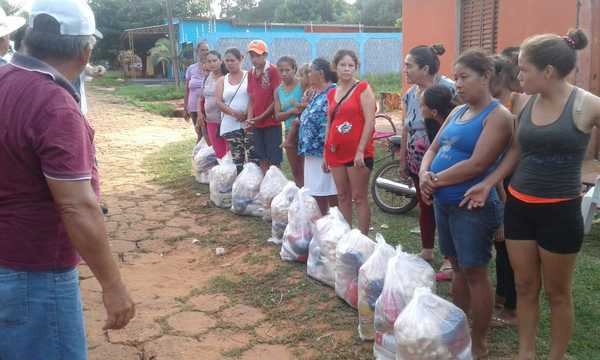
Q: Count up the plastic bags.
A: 12